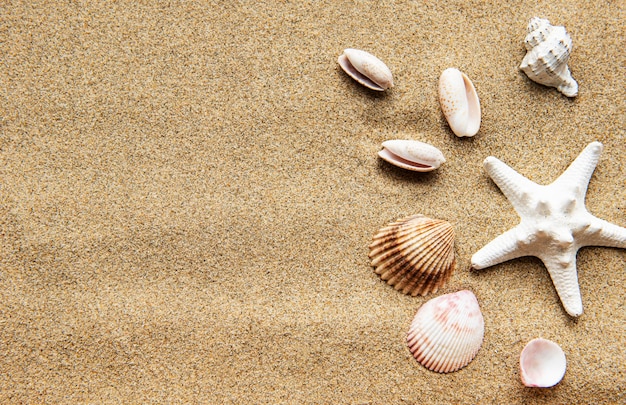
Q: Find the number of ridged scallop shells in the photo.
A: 2